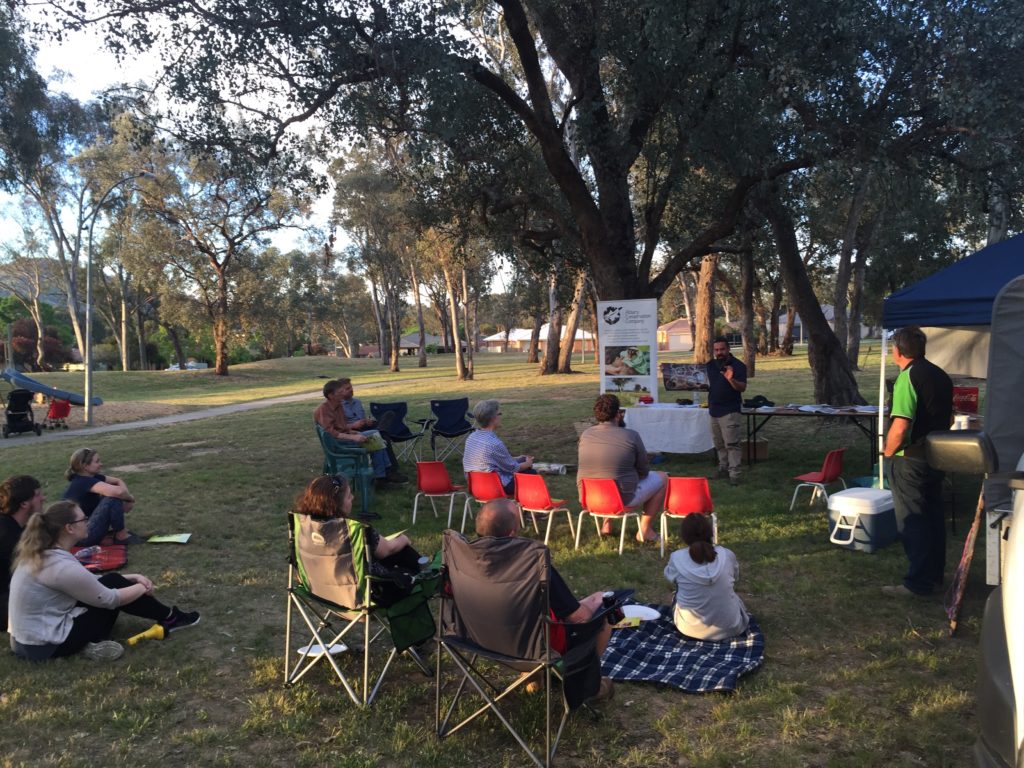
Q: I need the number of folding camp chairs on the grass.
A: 4